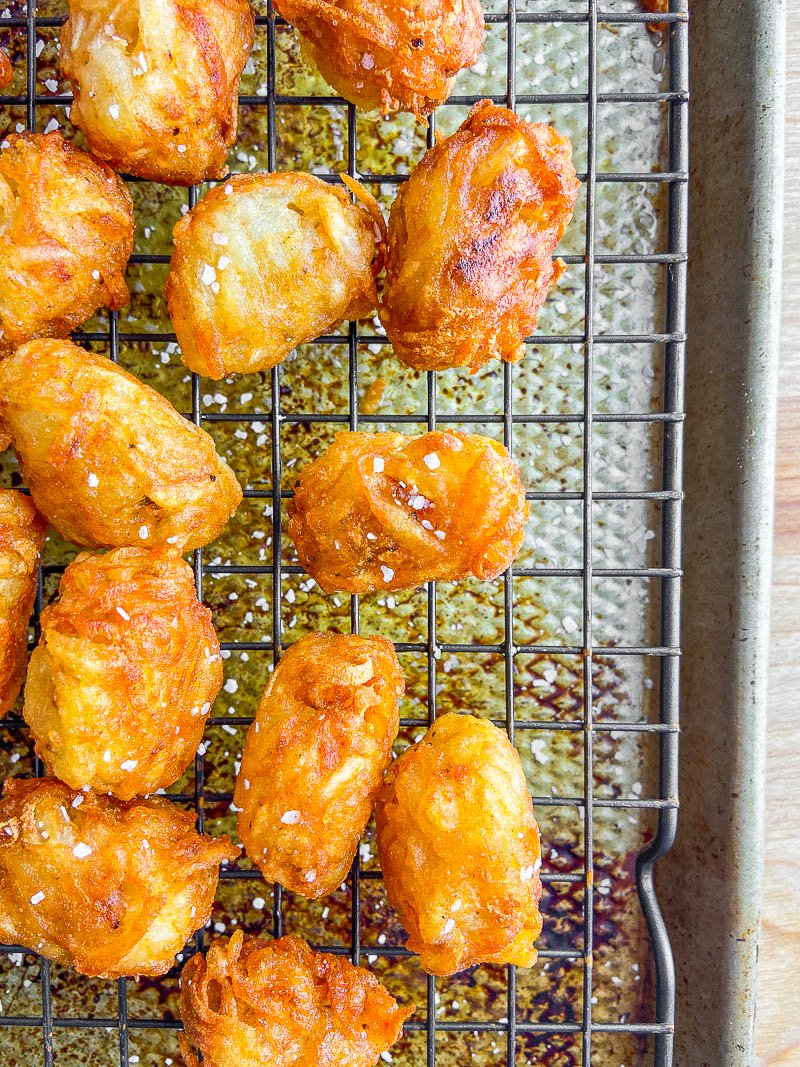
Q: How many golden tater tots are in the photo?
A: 13